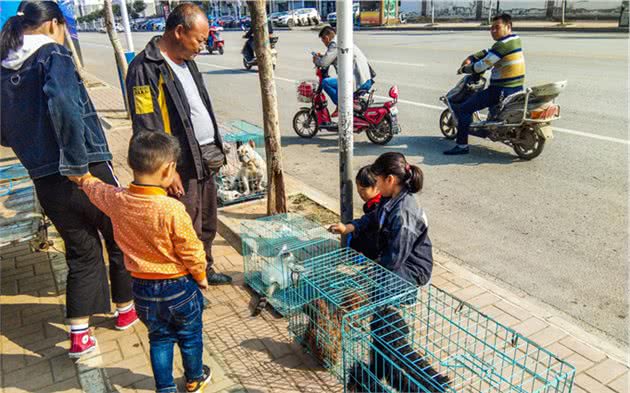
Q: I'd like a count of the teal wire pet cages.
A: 4